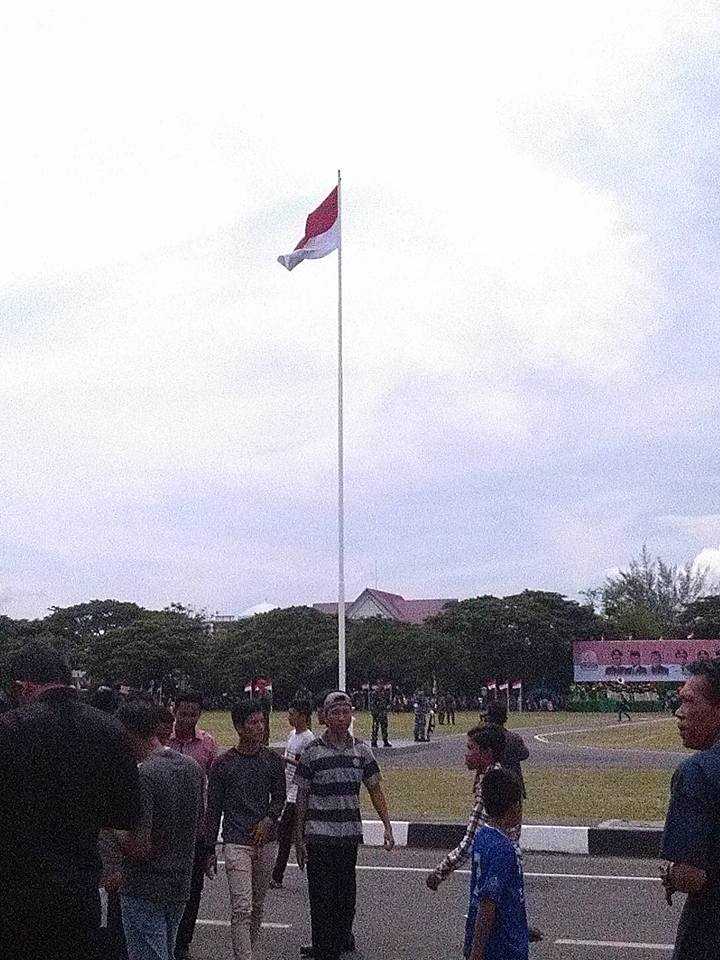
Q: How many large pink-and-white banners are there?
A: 1